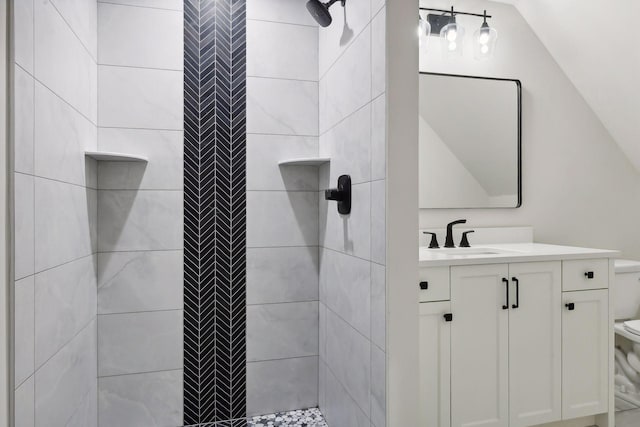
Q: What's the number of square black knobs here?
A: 4